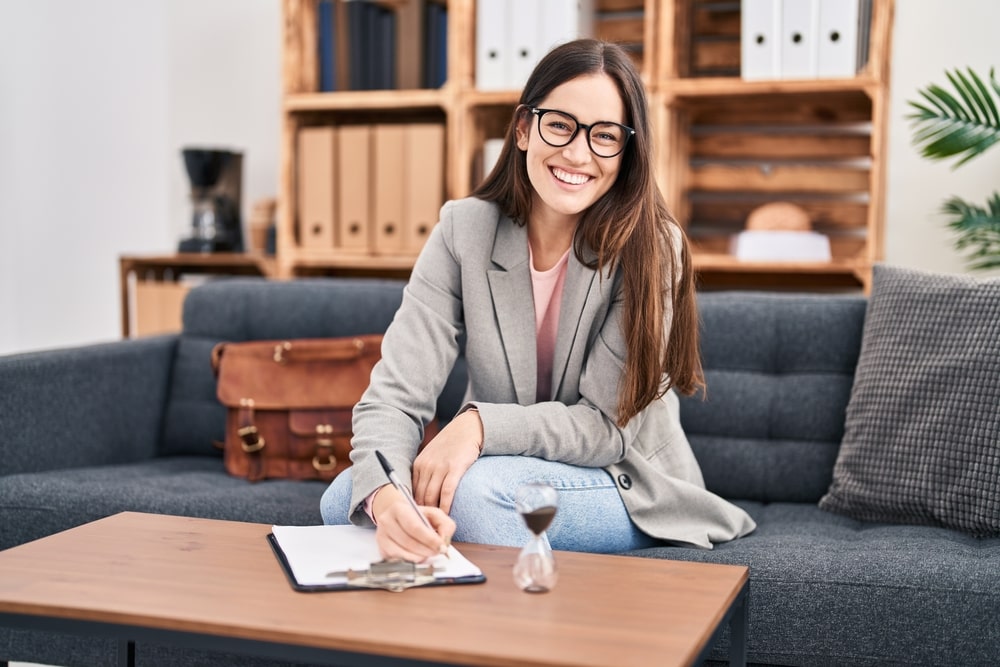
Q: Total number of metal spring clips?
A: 1